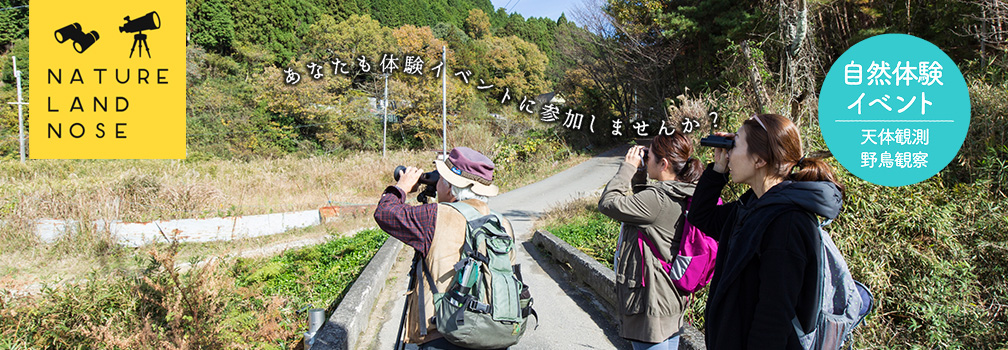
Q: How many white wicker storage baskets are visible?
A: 0